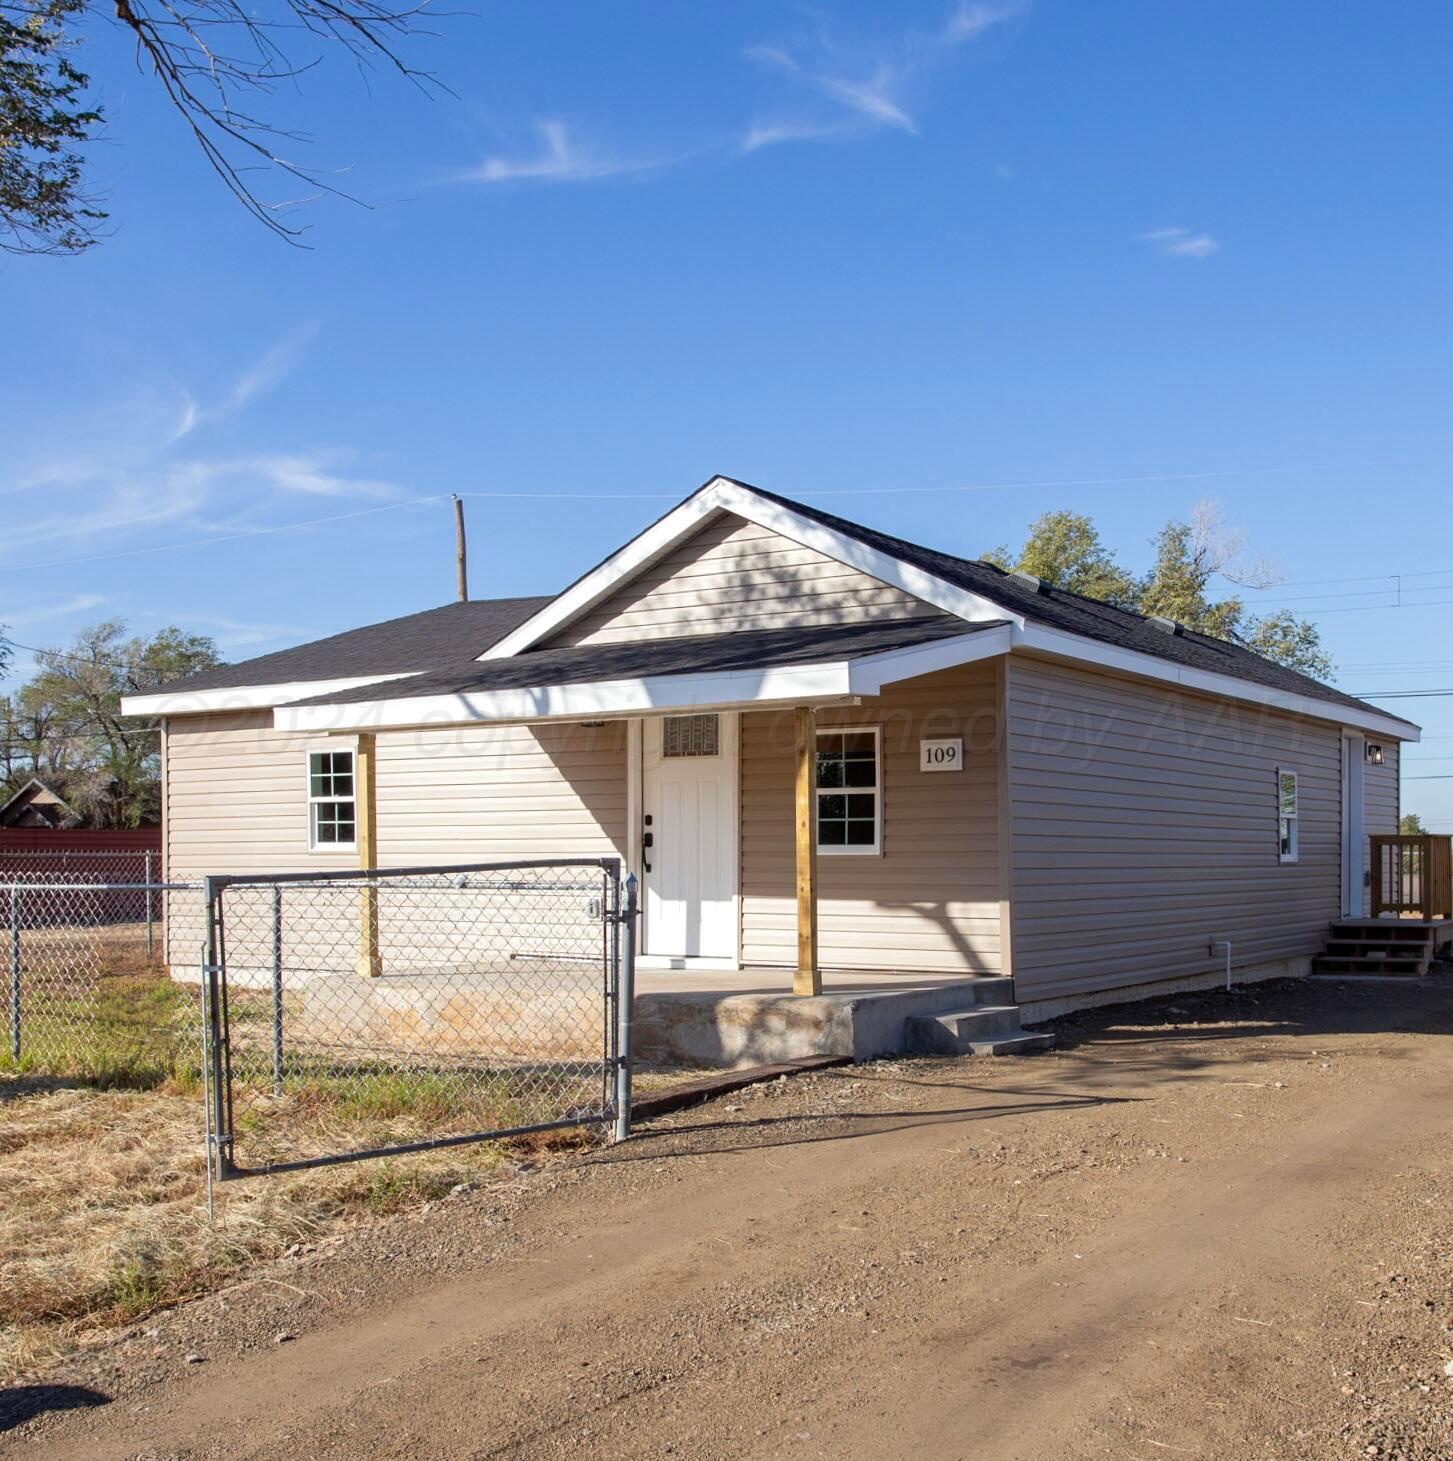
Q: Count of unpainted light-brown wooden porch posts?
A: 2